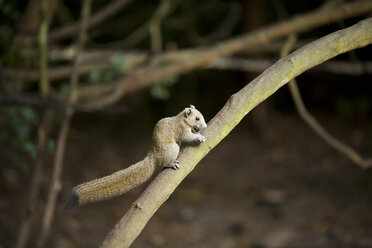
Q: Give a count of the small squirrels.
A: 1